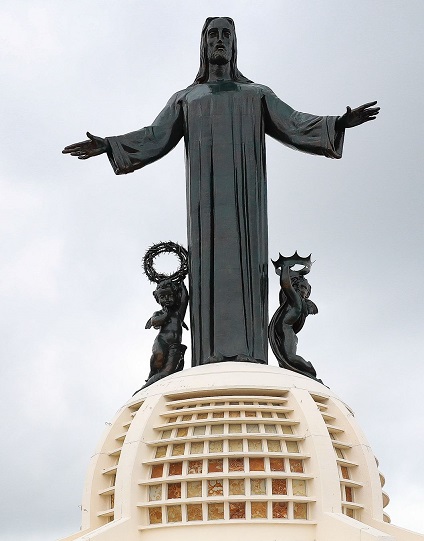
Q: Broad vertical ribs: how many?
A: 4